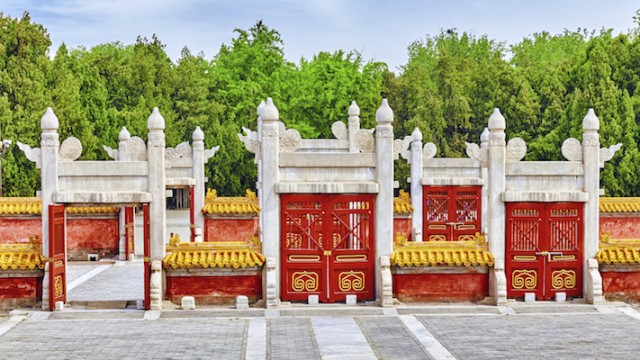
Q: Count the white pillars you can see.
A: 12